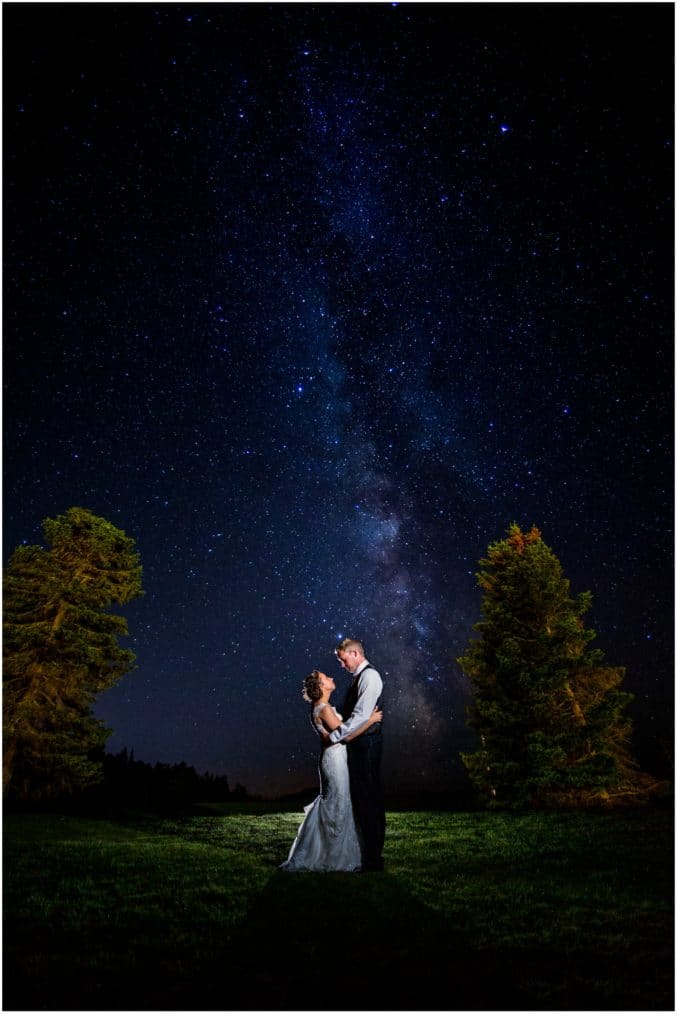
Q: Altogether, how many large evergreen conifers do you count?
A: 2